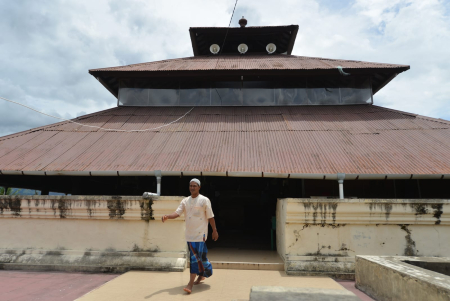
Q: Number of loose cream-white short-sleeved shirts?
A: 1